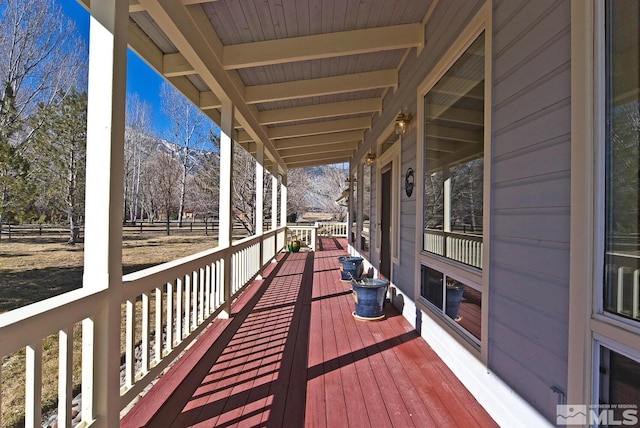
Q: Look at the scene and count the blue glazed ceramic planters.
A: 2